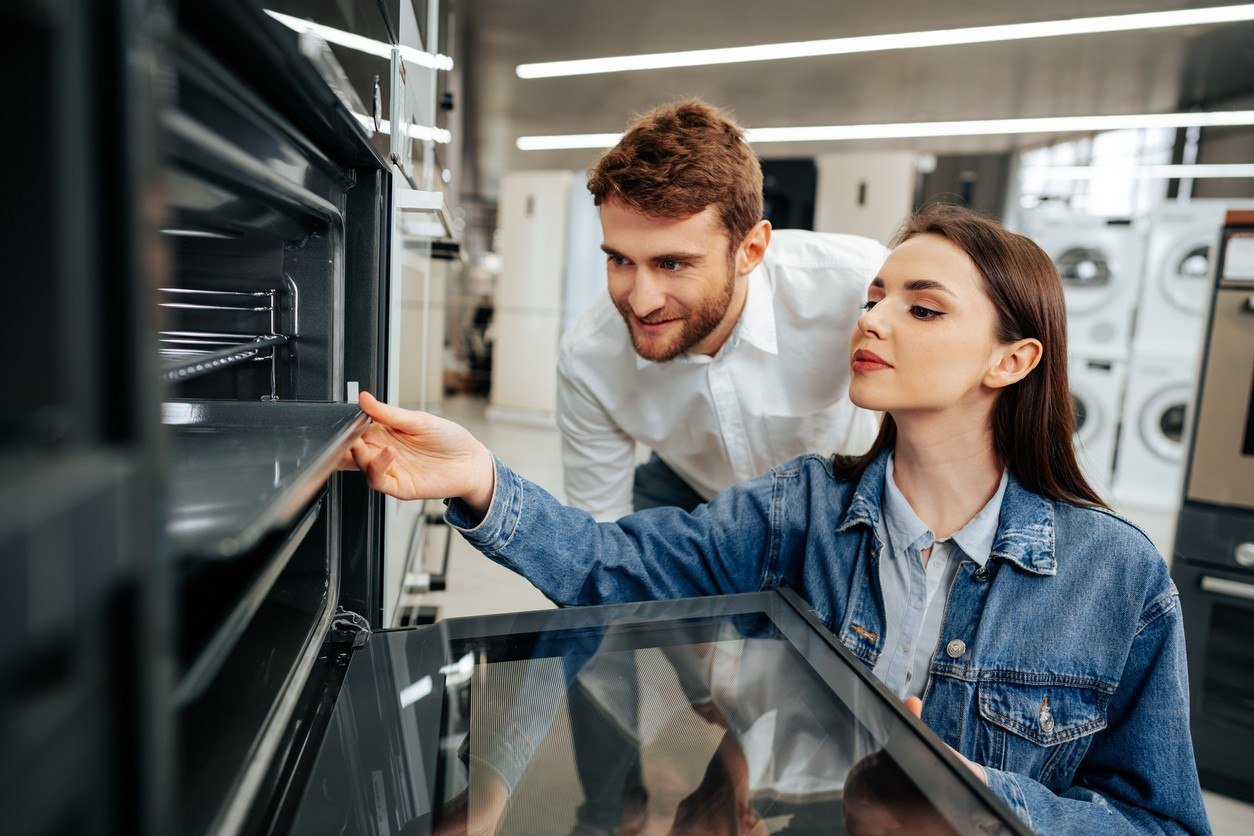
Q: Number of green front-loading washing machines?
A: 0